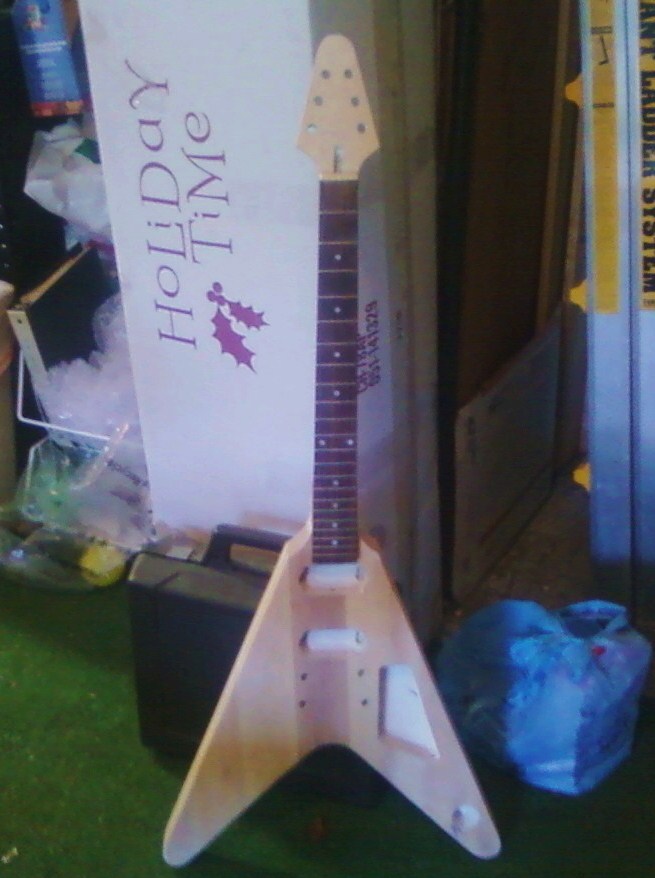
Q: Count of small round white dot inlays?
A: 10